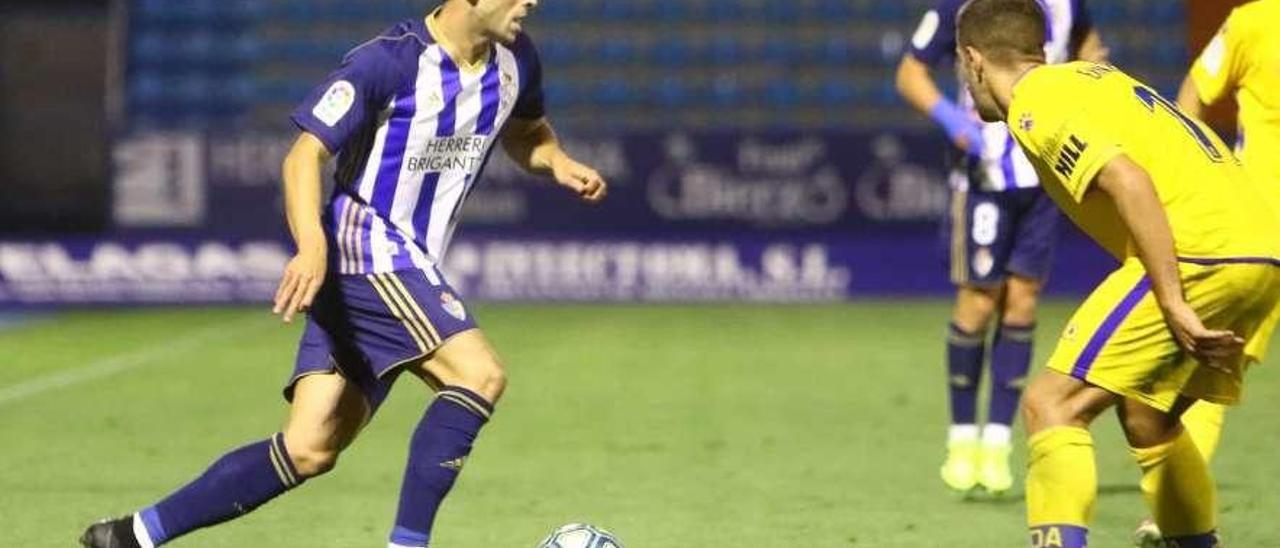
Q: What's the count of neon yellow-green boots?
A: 2